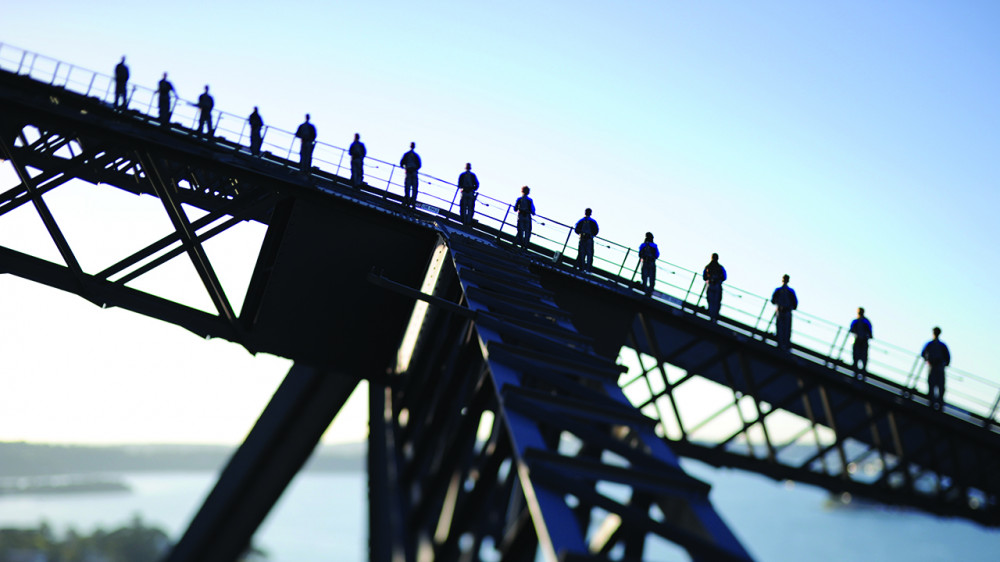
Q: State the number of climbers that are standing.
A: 15